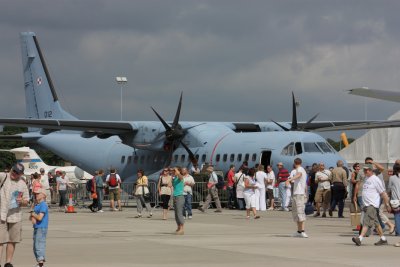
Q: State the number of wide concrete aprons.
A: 1